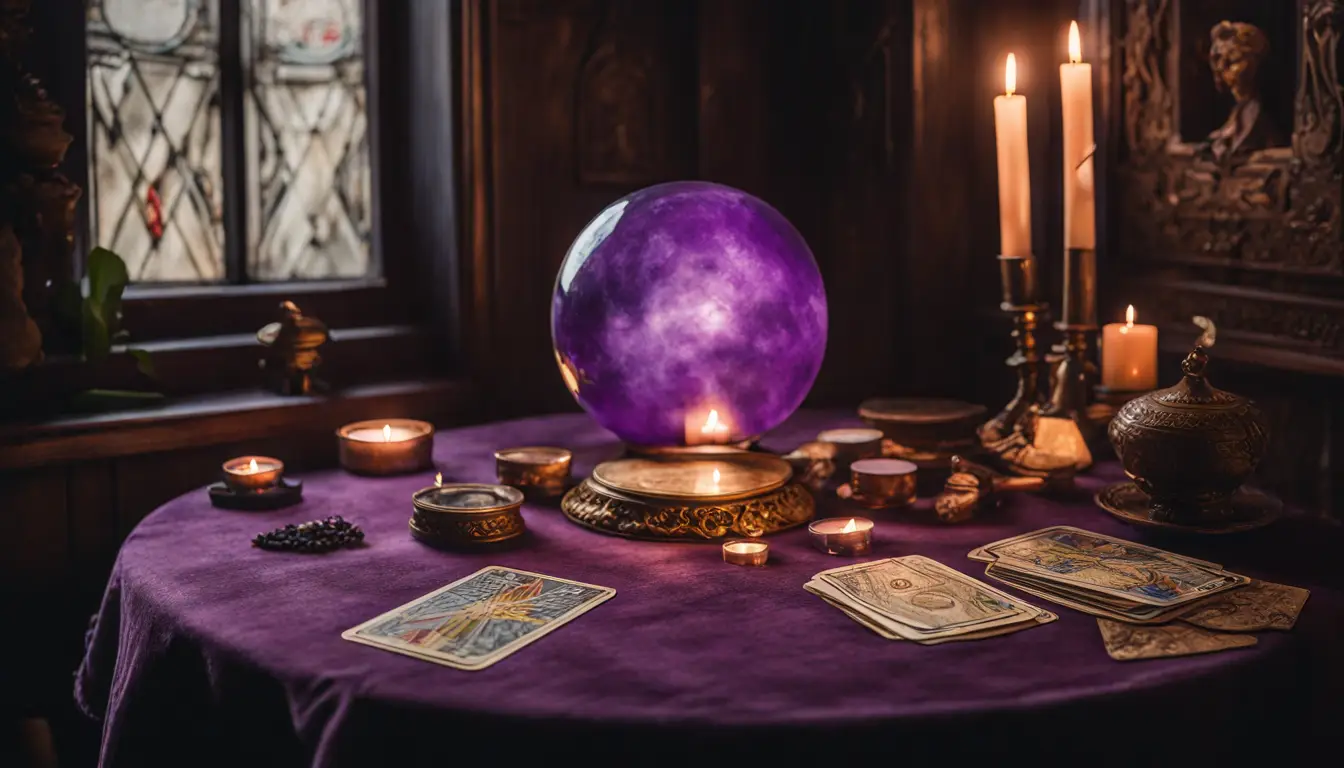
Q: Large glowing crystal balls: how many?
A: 1